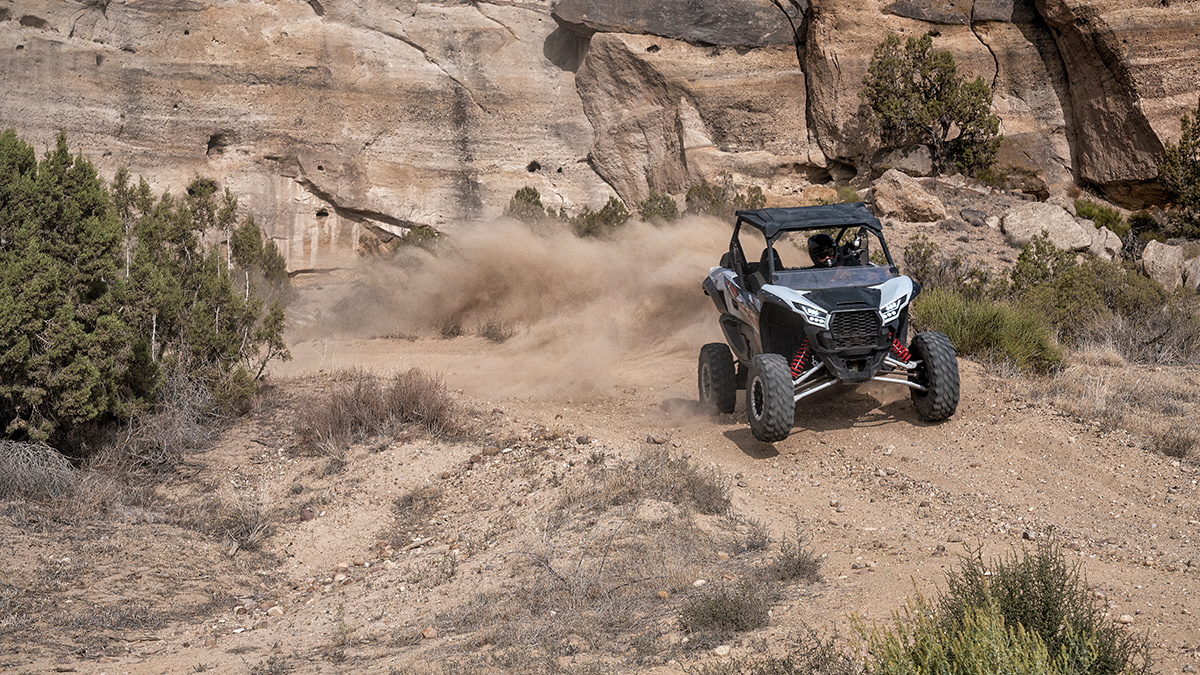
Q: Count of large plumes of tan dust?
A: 1